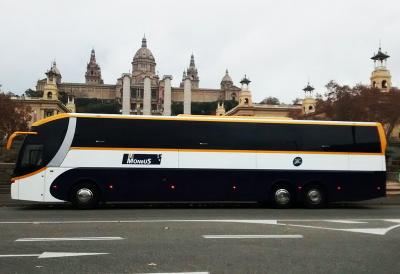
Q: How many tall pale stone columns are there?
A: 4